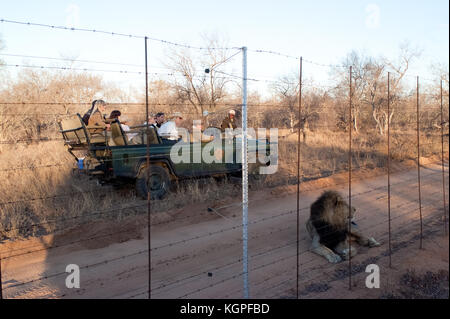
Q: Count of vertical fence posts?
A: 7